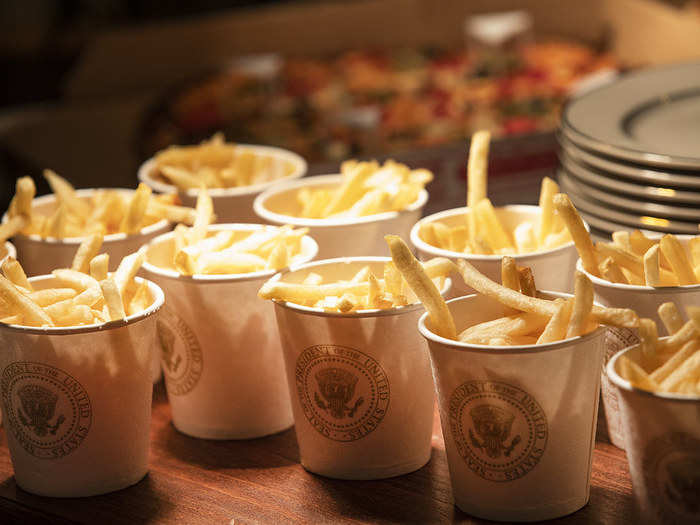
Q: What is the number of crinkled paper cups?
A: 0